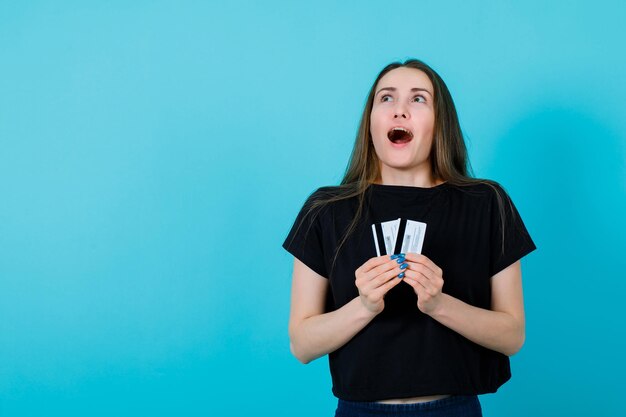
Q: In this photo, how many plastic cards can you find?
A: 2